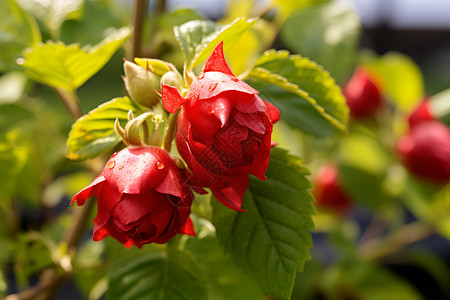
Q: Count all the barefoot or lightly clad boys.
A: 0